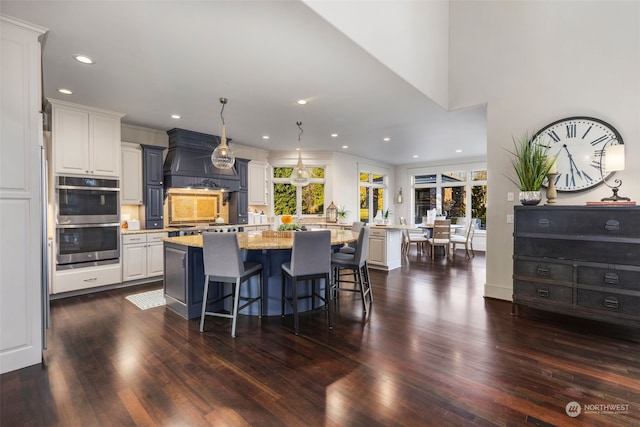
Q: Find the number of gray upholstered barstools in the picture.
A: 4